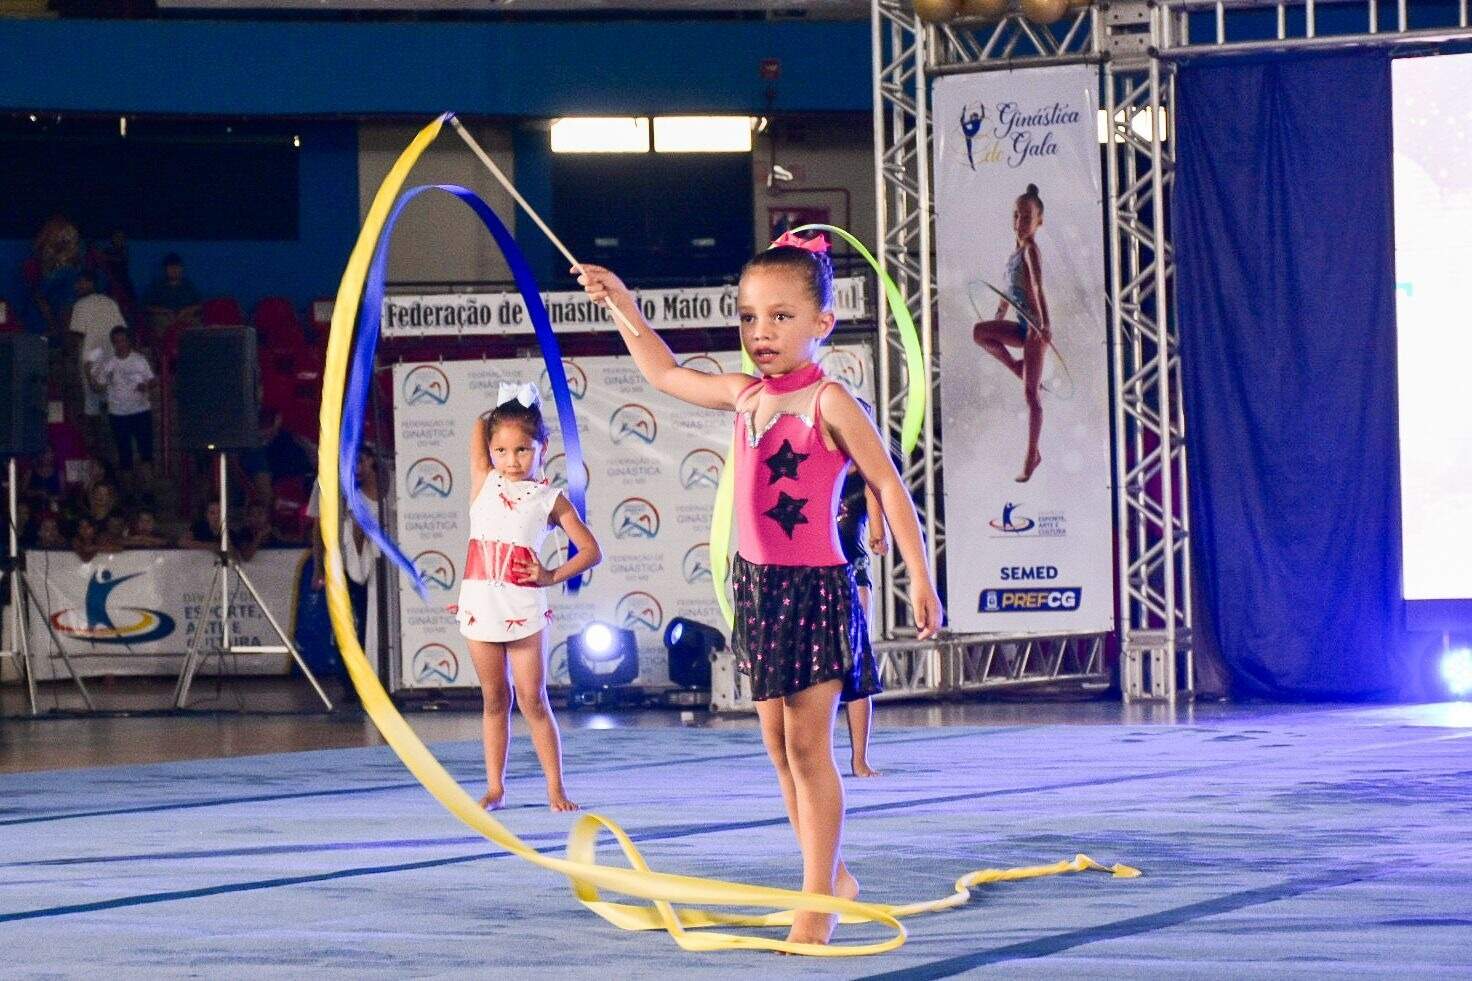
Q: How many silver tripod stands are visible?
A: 2